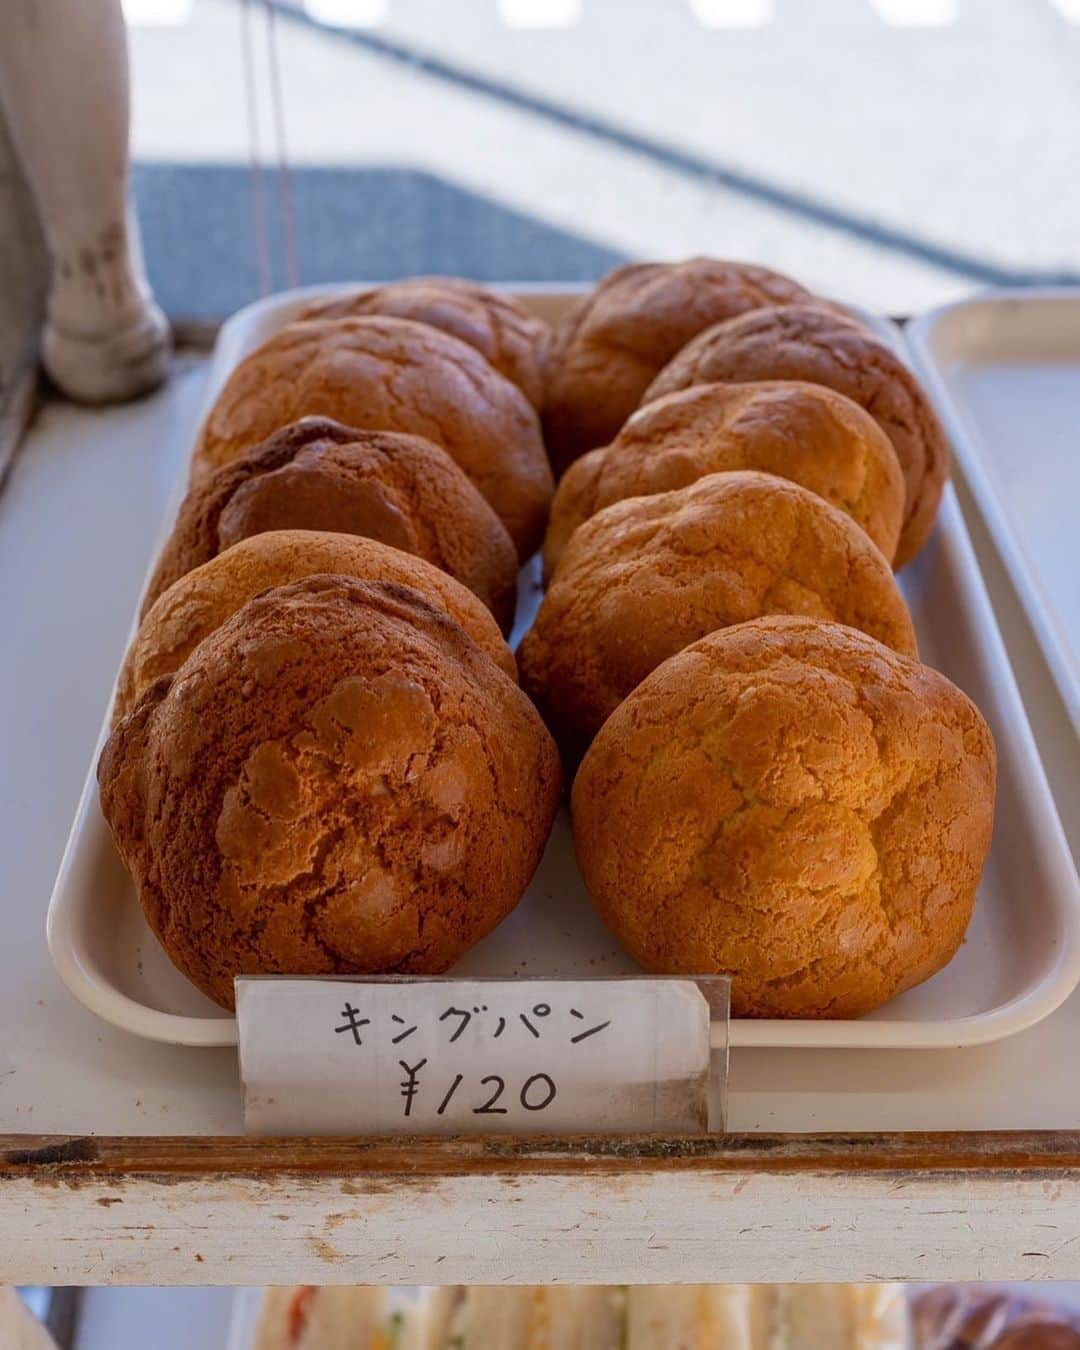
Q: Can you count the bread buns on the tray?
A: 10